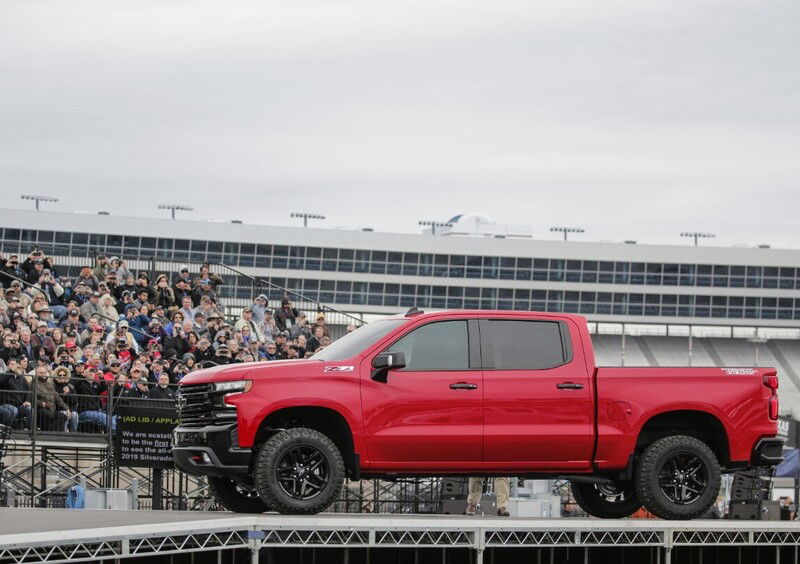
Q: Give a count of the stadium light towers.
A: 6